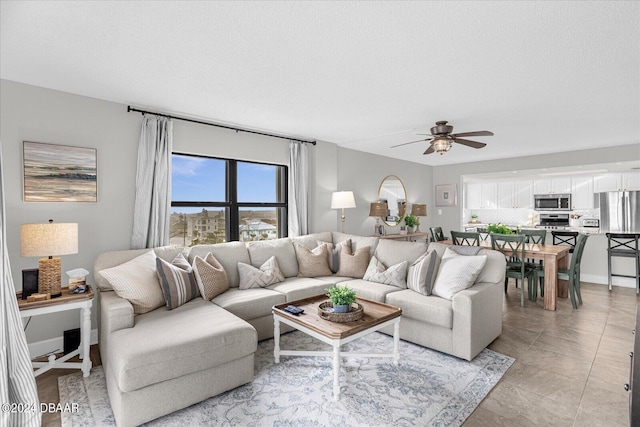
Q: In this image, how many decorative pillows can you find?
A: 10